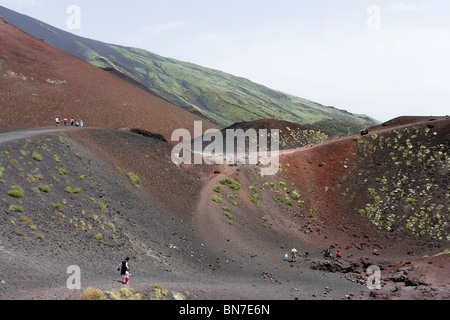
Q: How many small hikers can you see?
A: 11